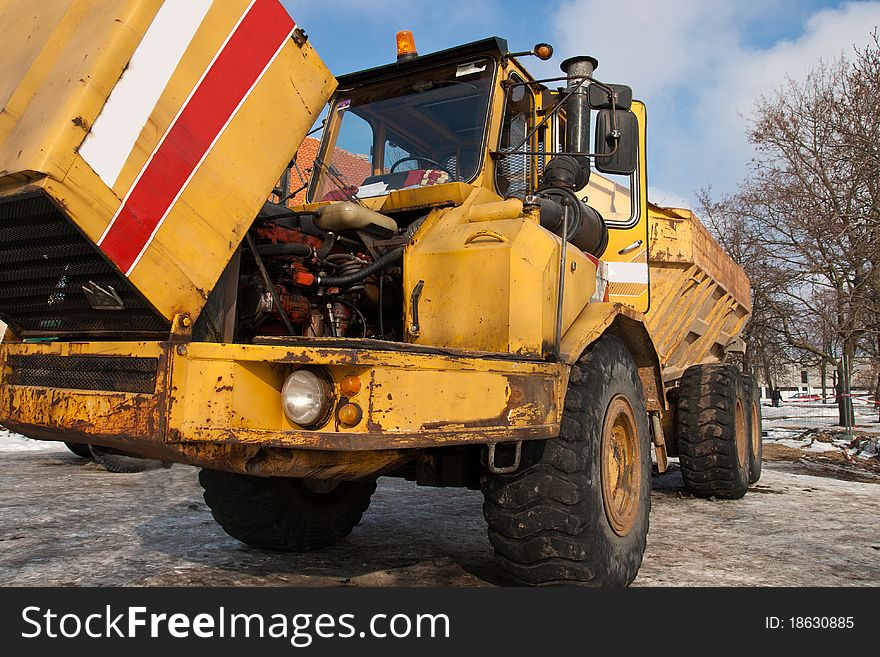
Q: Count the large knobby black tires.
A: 4